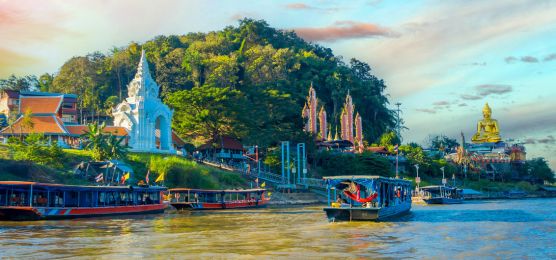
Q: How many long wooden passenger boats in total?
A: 4